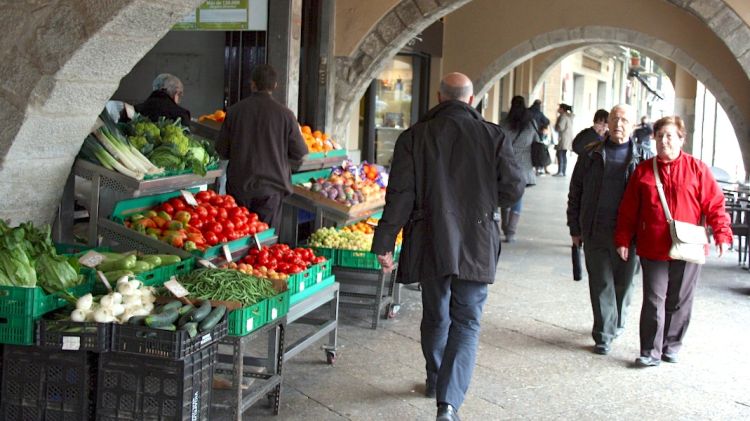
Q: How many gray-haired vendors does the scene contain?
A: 1